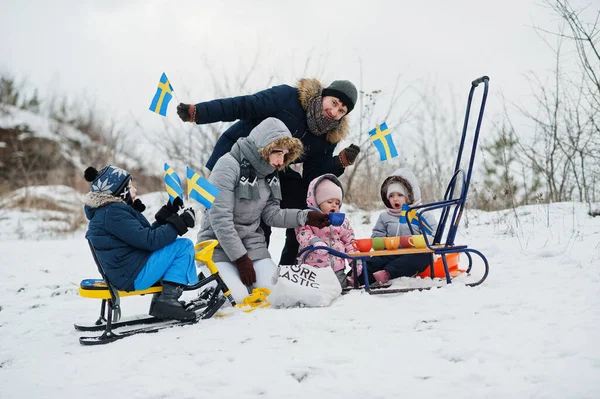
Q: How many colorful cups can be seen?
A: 6